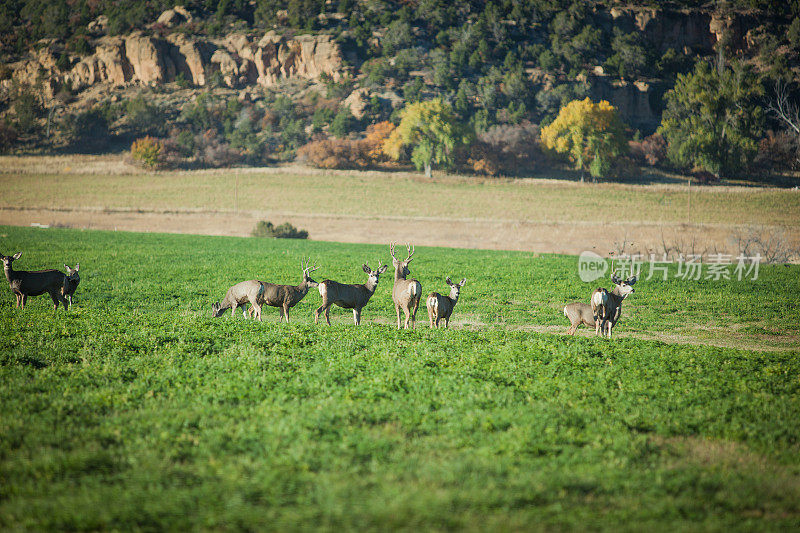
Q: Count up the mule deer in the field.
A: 9